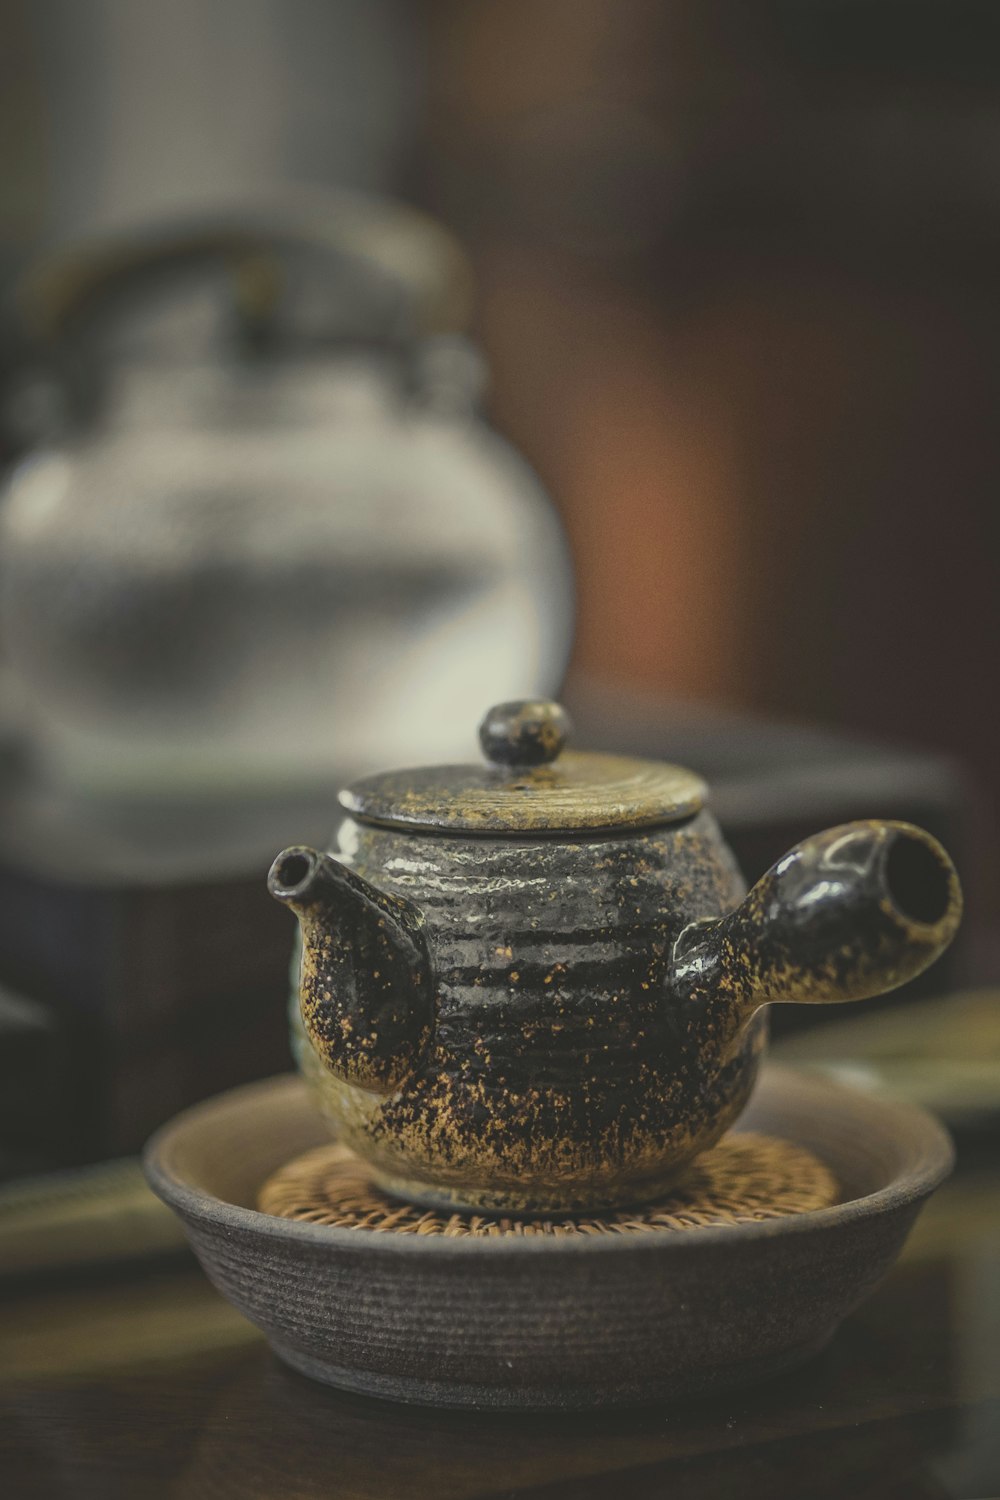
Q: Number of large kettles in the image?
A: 1